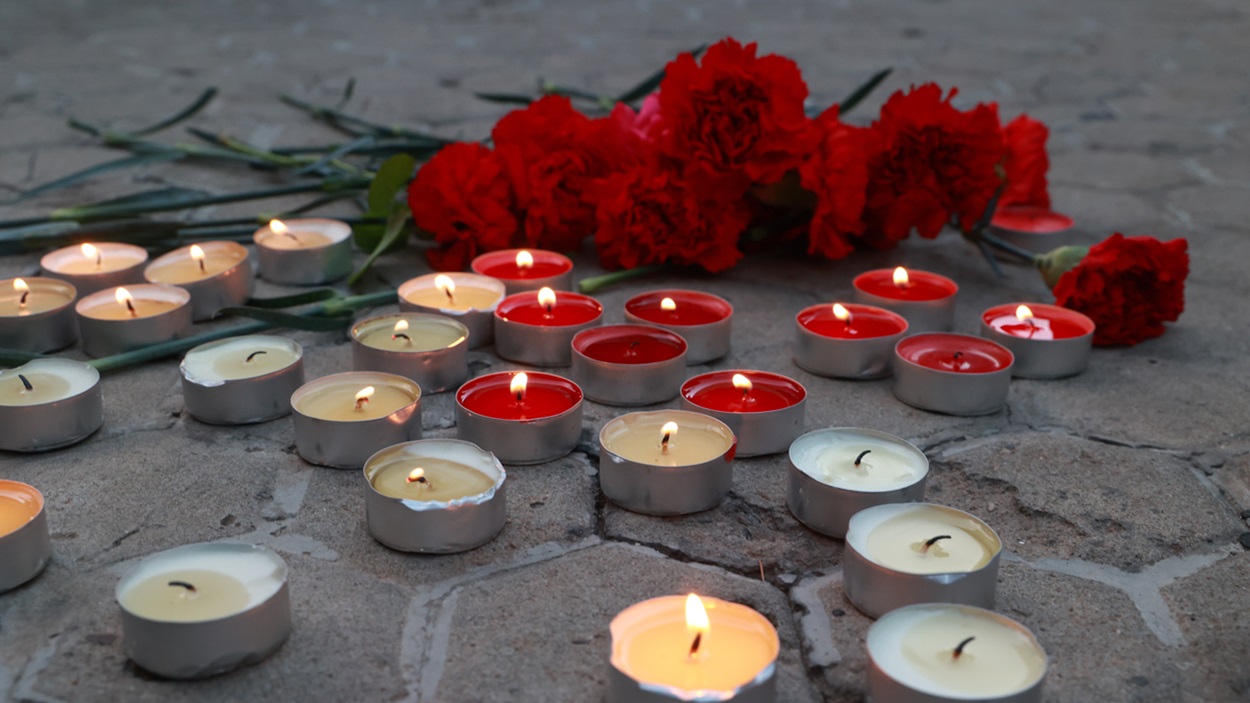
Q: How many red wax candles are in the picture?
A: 11